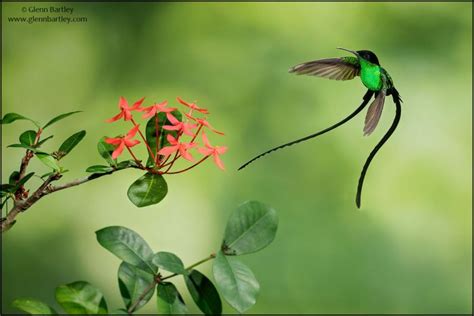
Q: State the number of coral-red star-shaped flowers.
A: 8